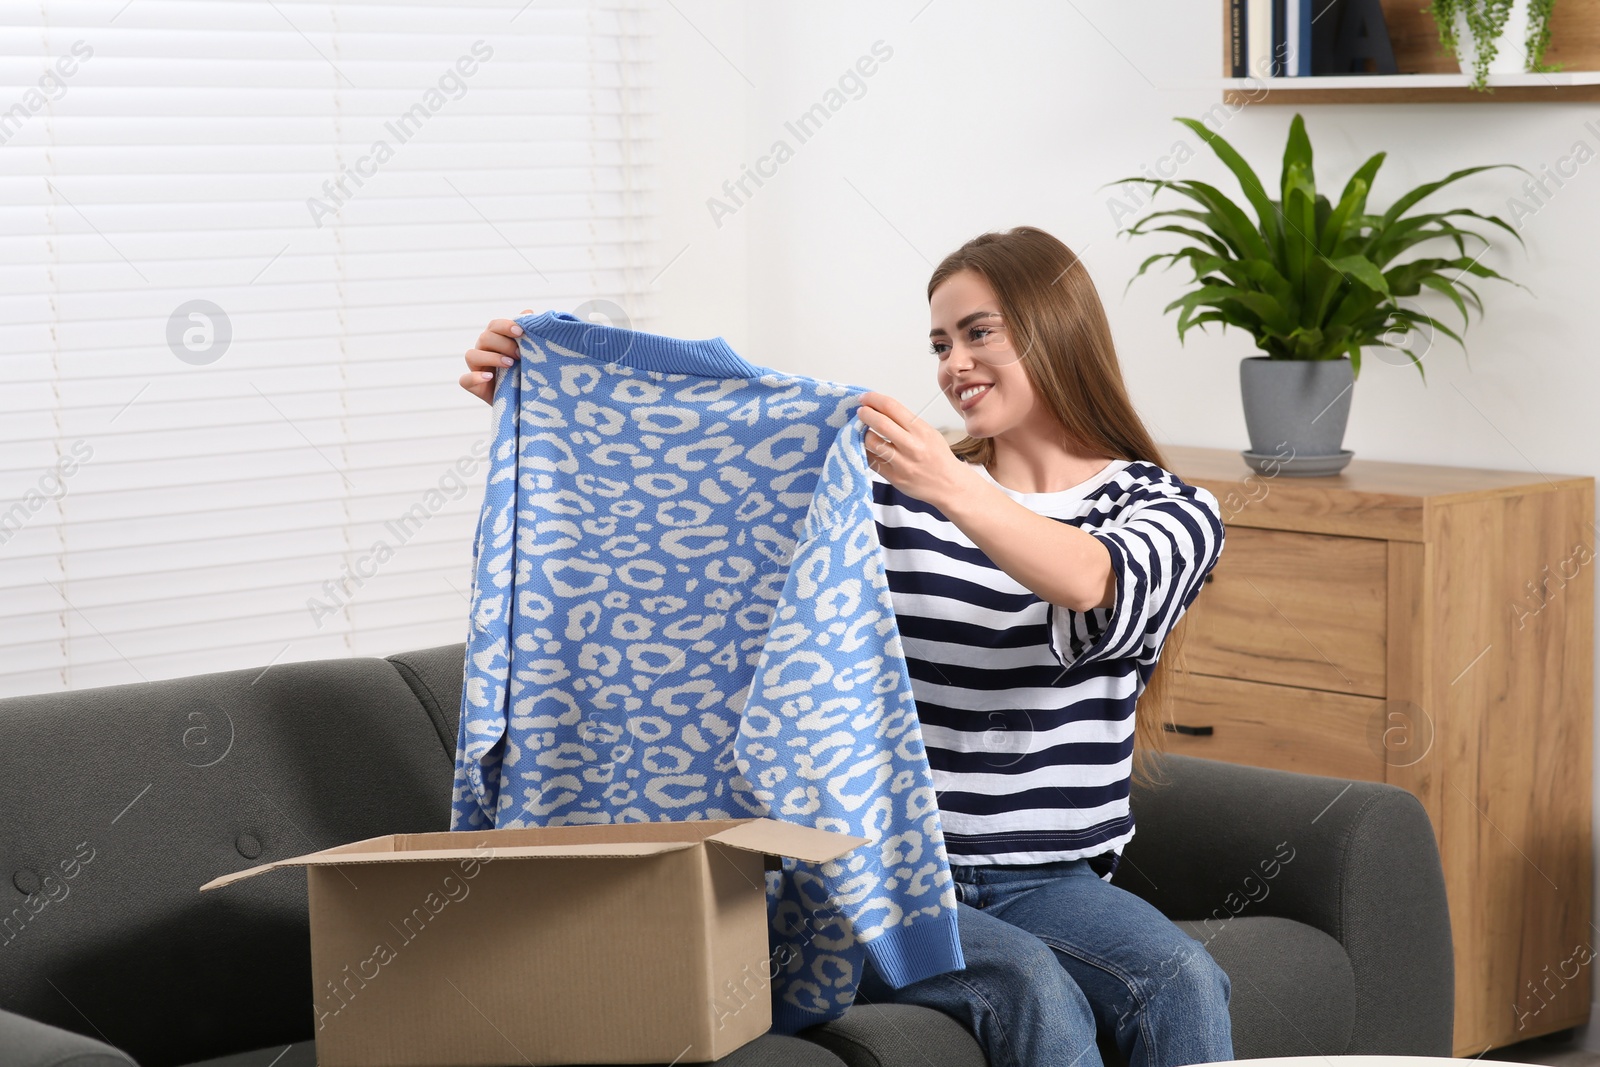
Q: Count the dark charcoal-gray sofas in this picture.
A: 1